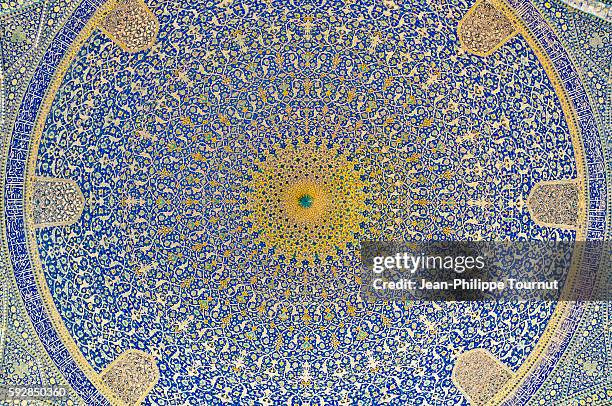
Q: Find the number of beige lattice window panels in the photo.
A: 6